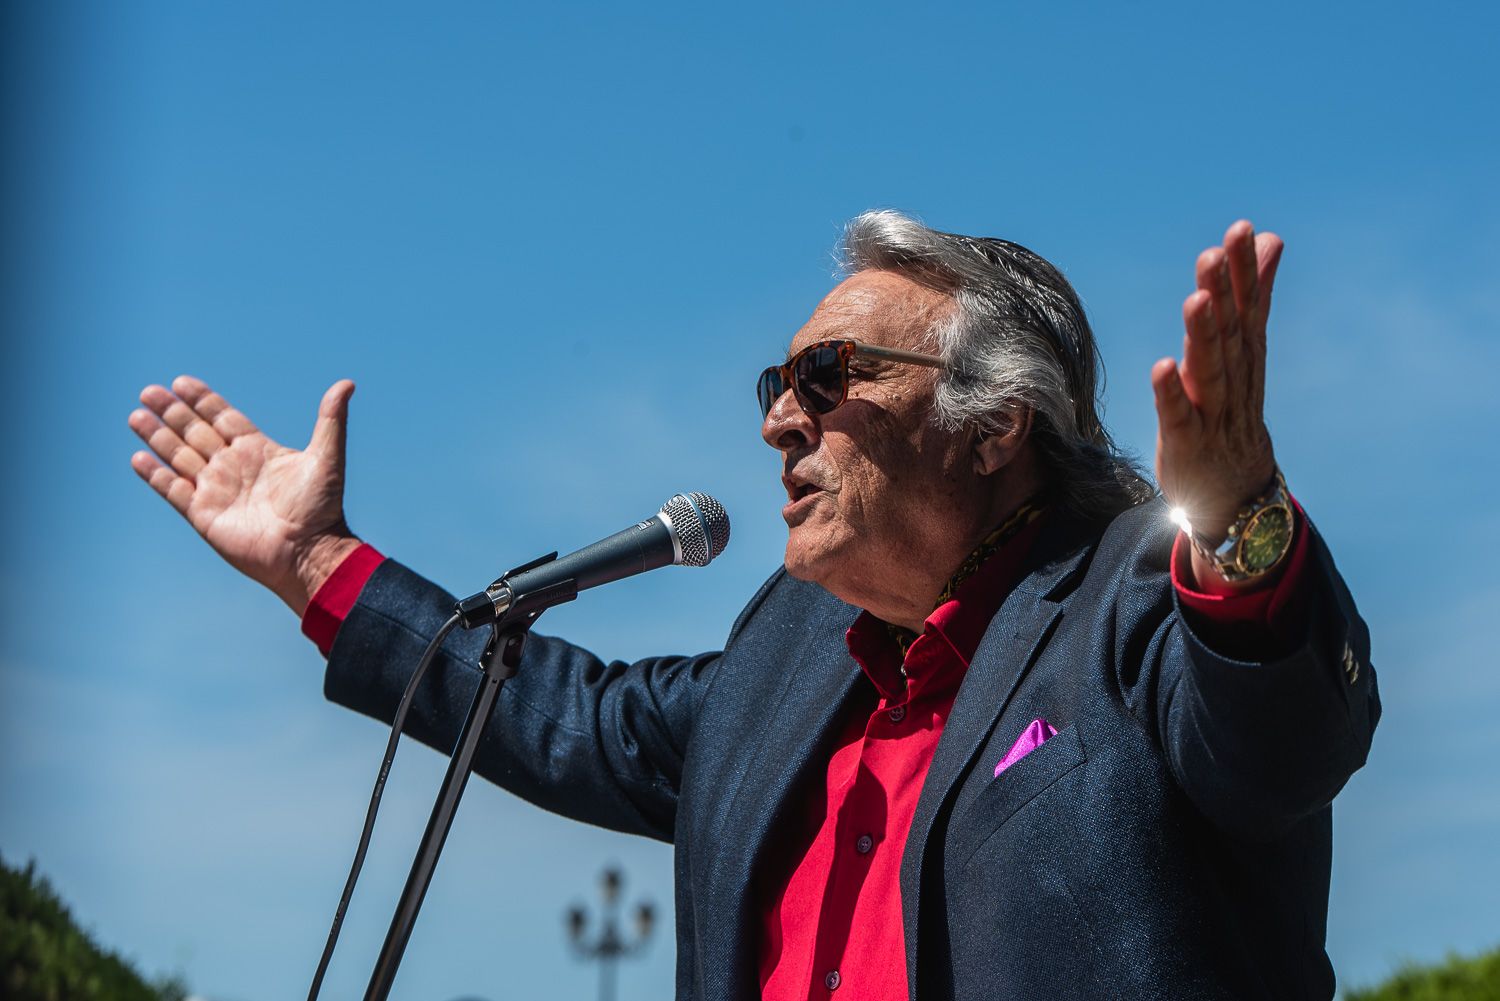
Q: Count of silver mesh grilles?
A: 1